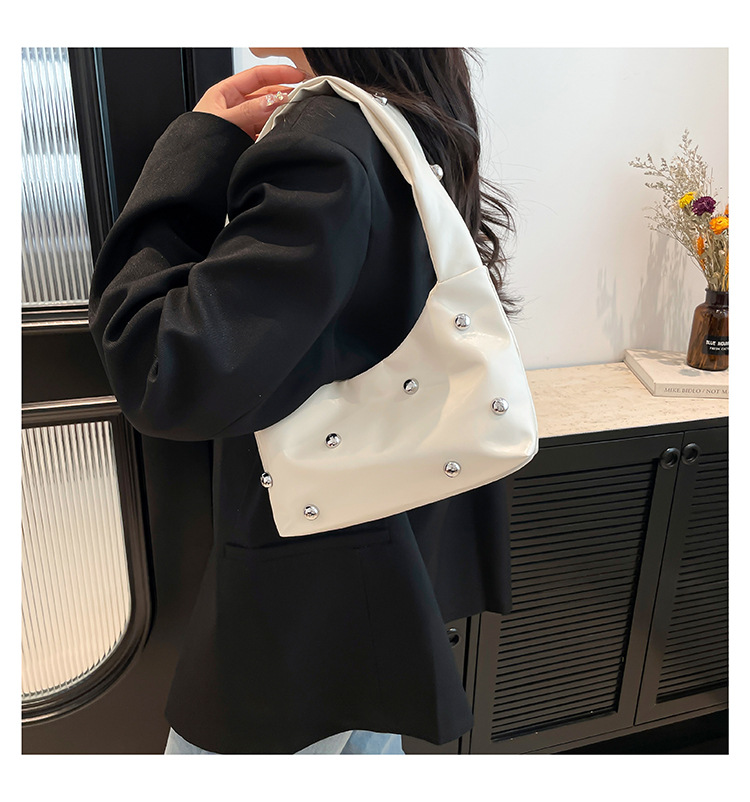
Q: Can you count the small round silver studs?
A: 9